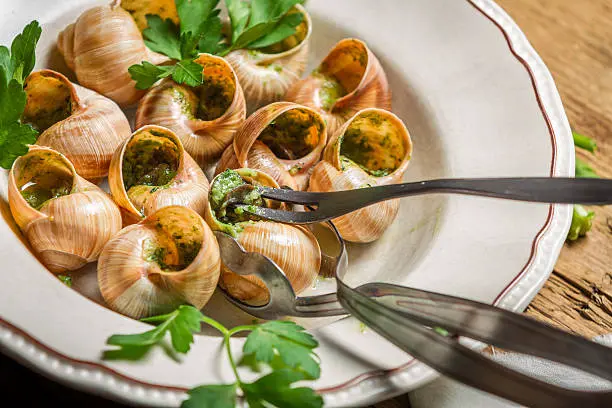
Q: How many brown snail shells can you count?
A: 11